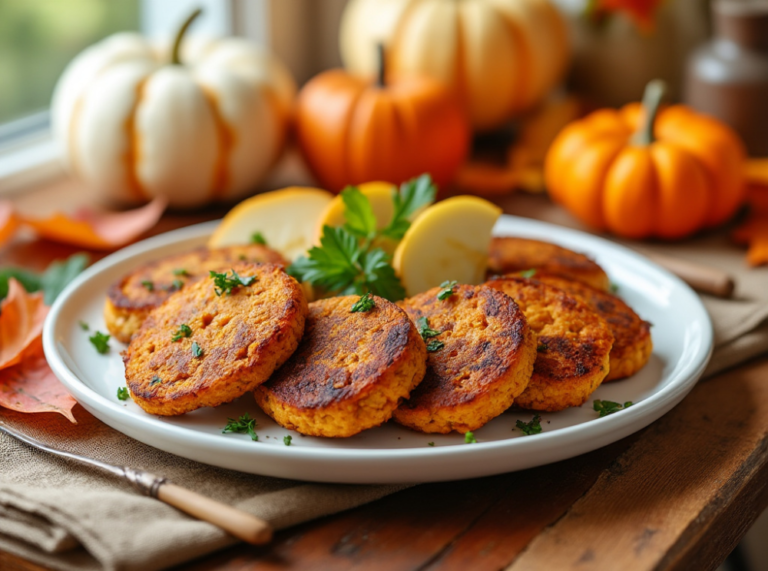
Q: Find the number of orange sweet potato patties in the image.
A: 7